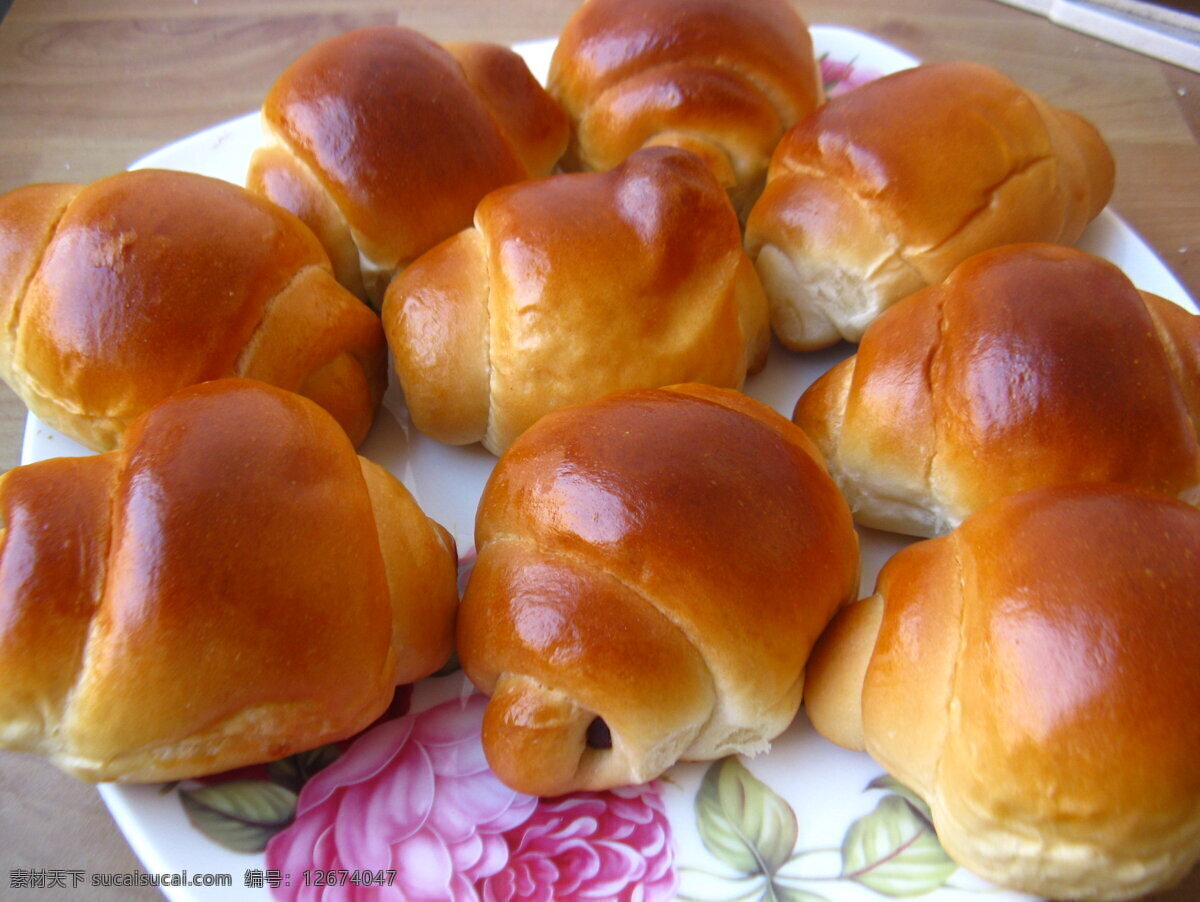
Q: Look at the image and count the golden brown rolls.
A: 9